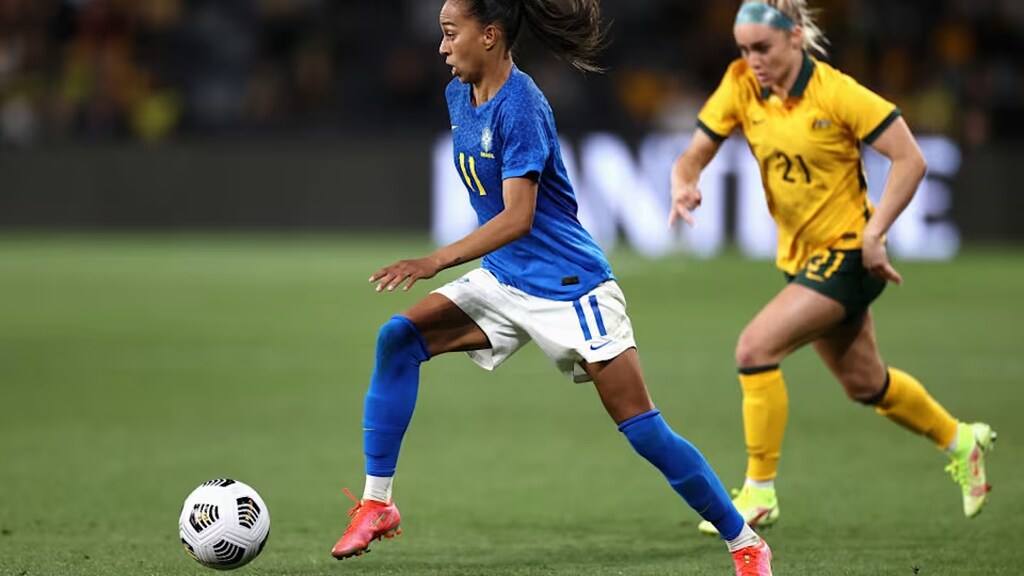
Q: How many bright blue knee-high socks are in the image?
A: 2